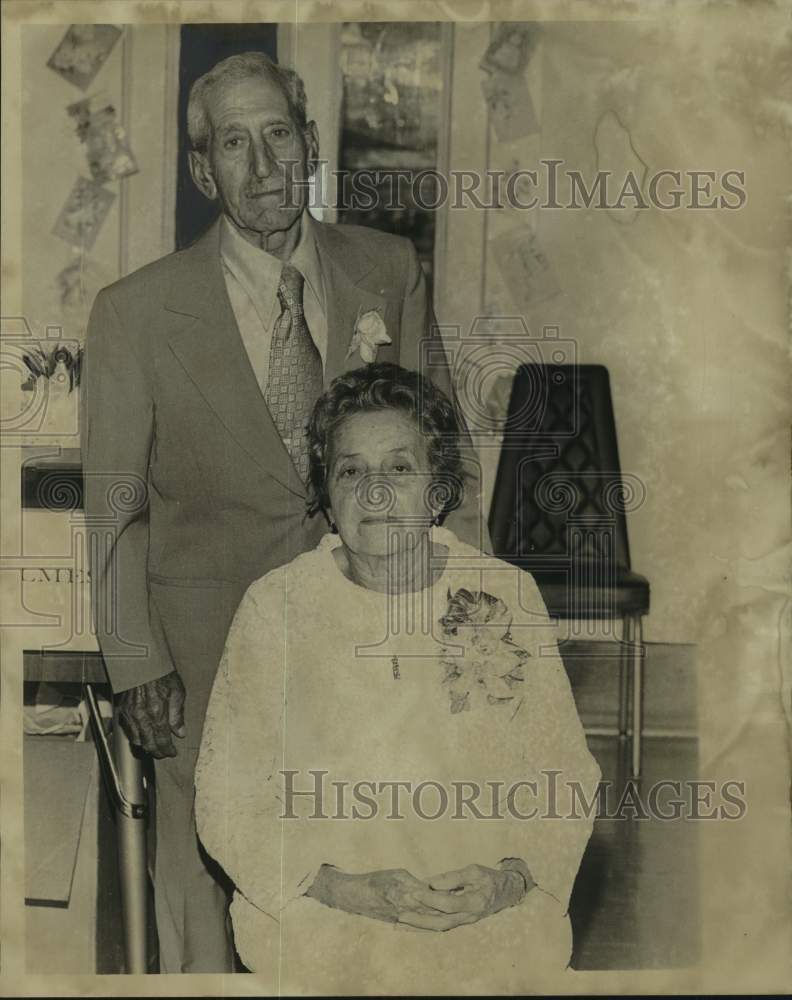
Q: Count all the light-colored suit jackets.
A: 1